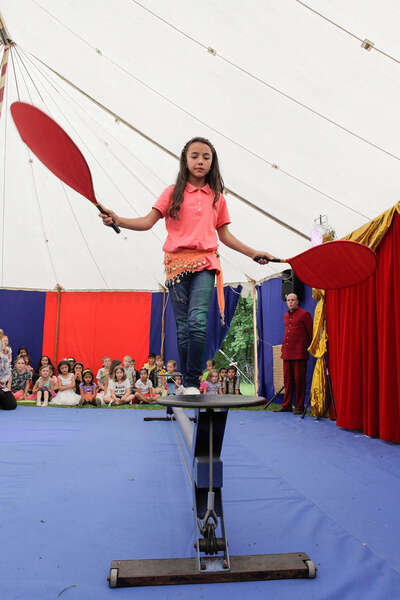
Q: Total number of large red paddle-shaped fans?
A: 2